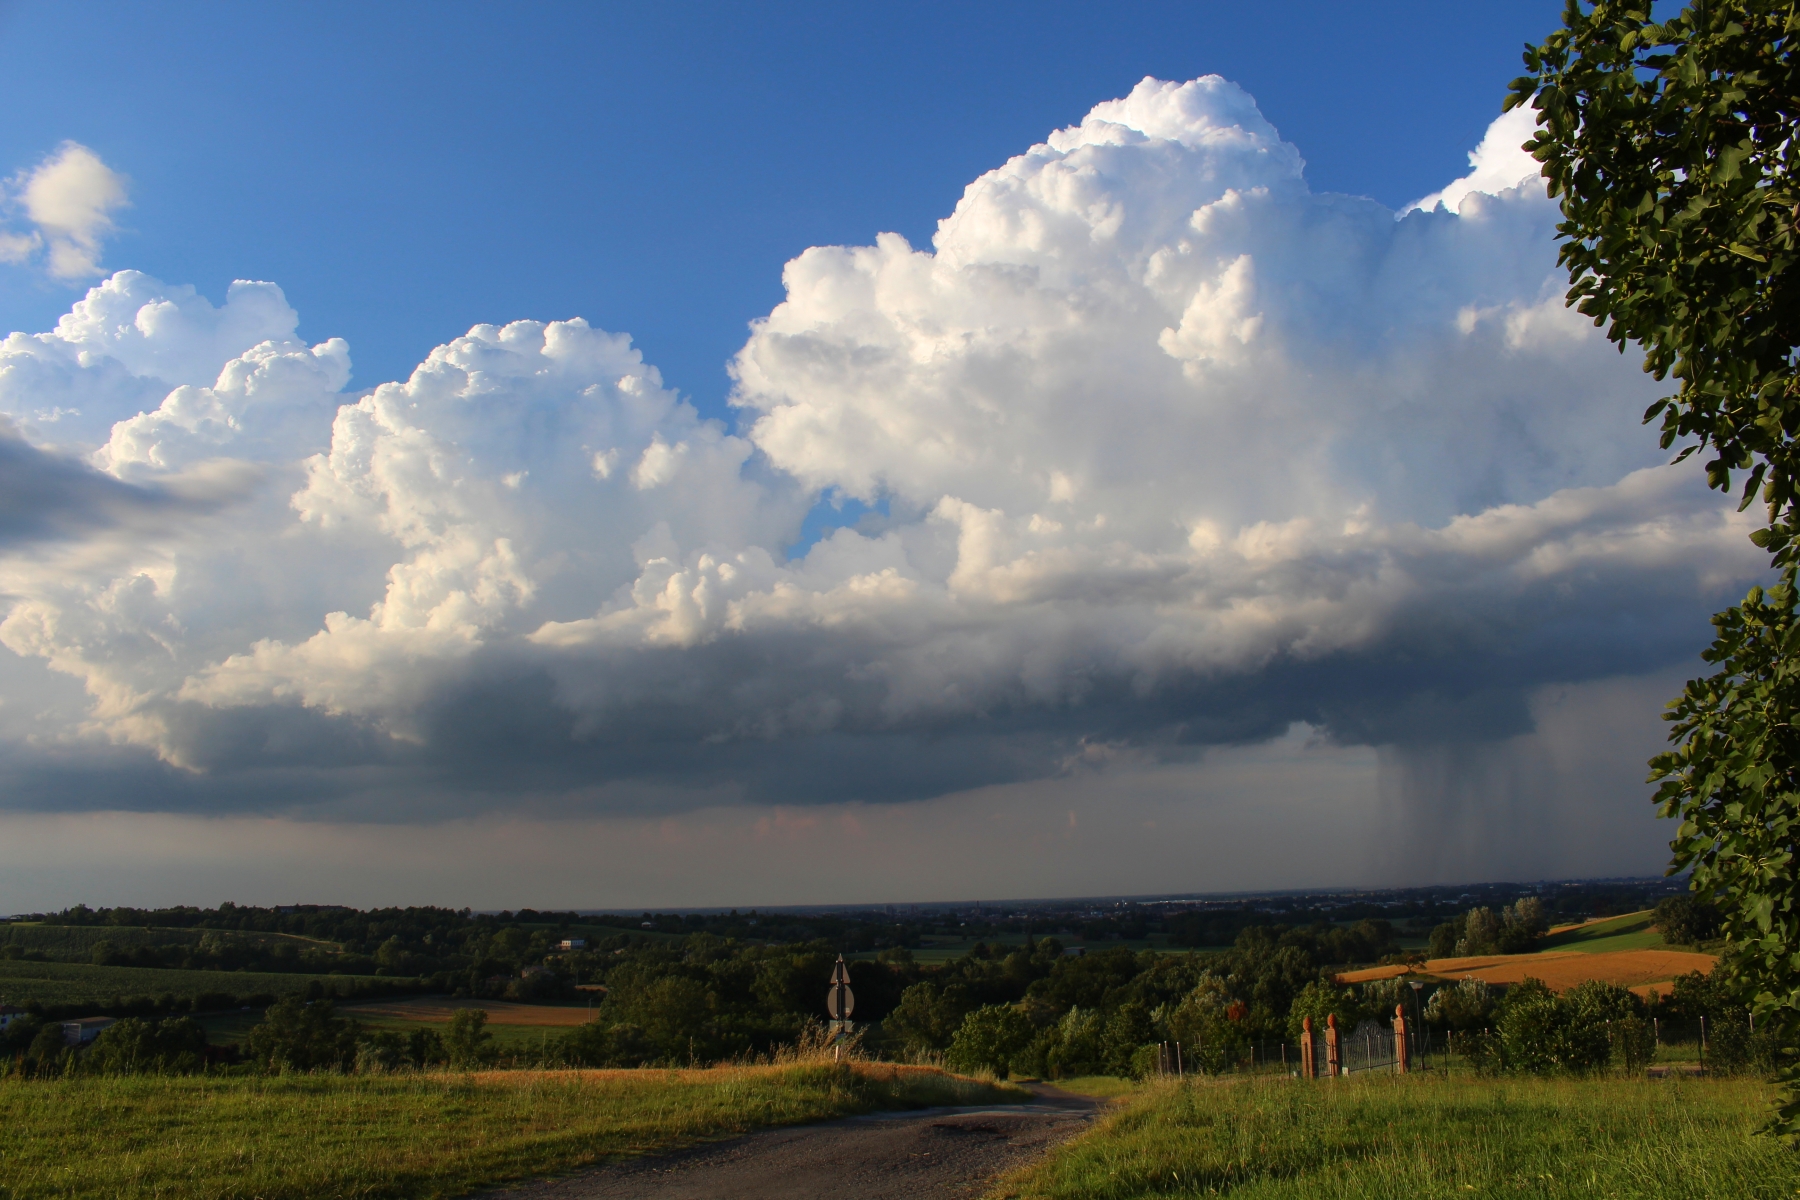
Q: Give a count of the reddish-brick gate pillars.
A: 3